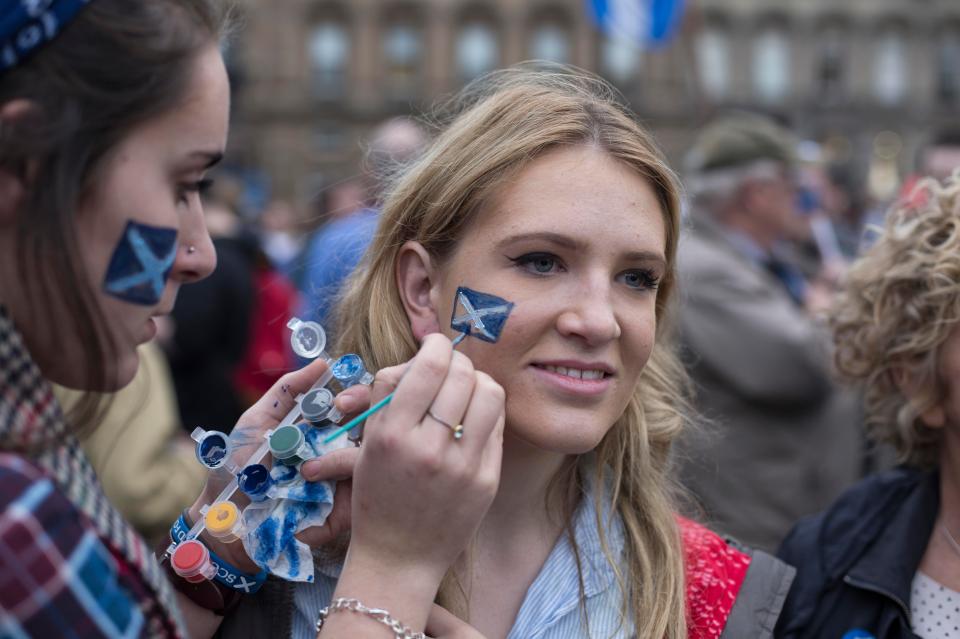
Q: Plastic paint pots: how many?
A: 6